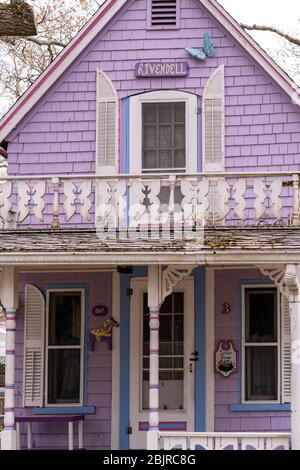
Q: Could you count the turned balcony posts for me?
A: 3